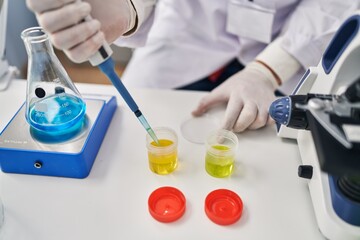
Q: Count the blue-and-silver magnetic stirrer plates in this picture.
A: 1